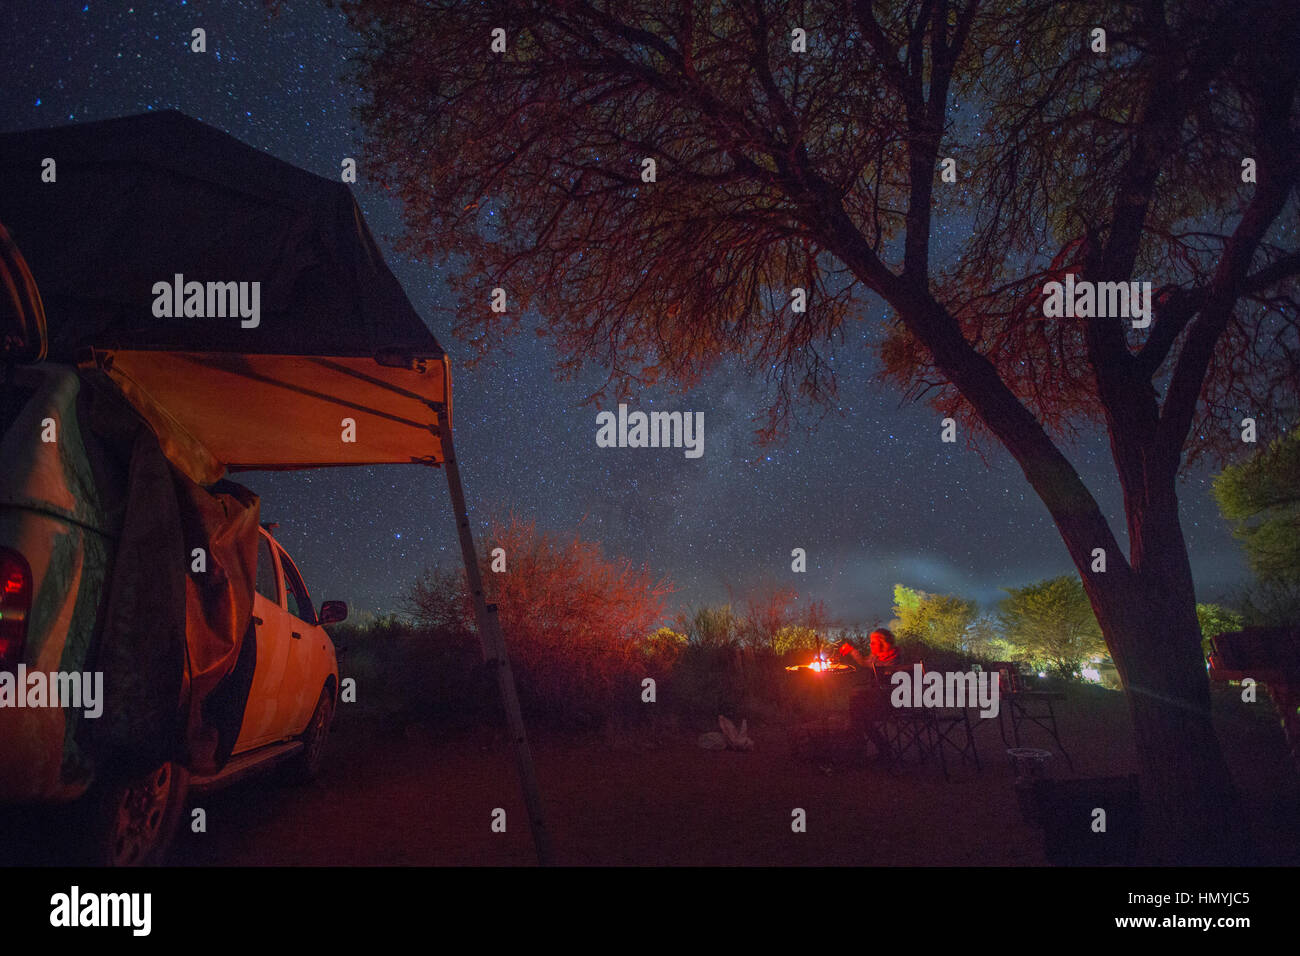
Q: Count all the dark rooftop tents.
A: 1